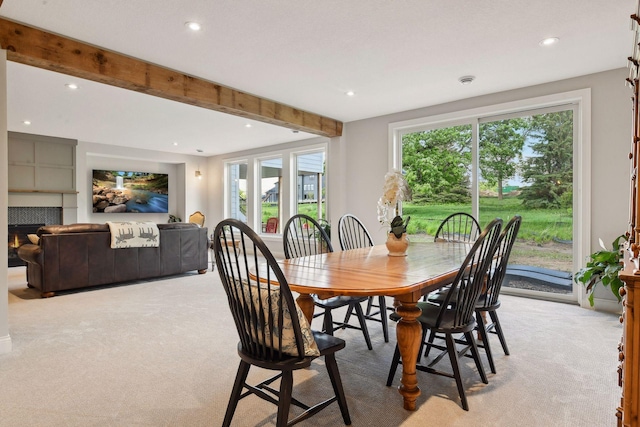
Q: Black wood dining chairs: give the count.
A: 6